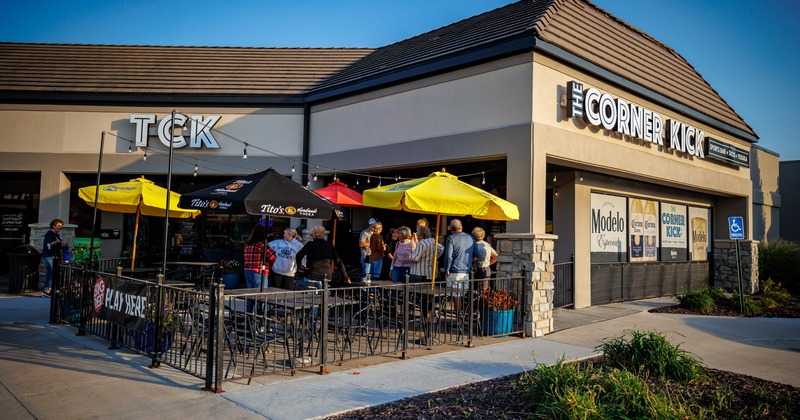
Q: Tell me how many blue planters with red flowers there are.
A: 1